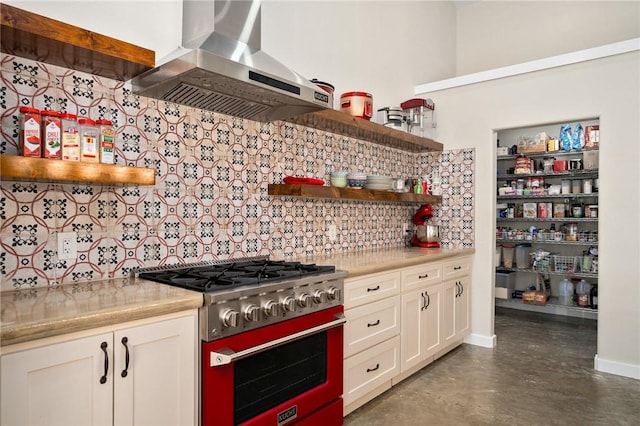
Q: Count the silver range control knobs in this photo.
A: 7